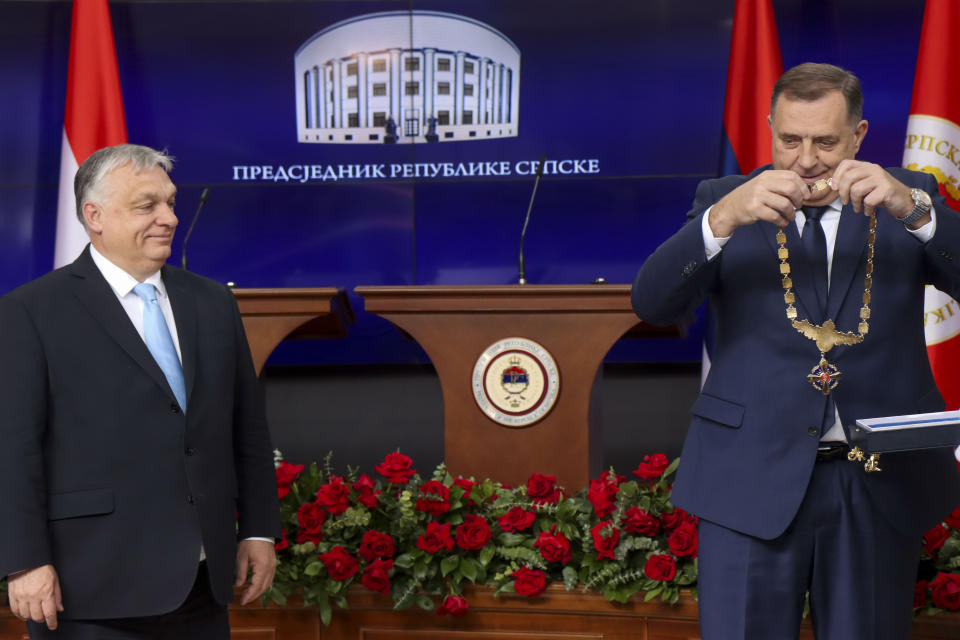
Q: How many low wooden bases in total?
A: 1